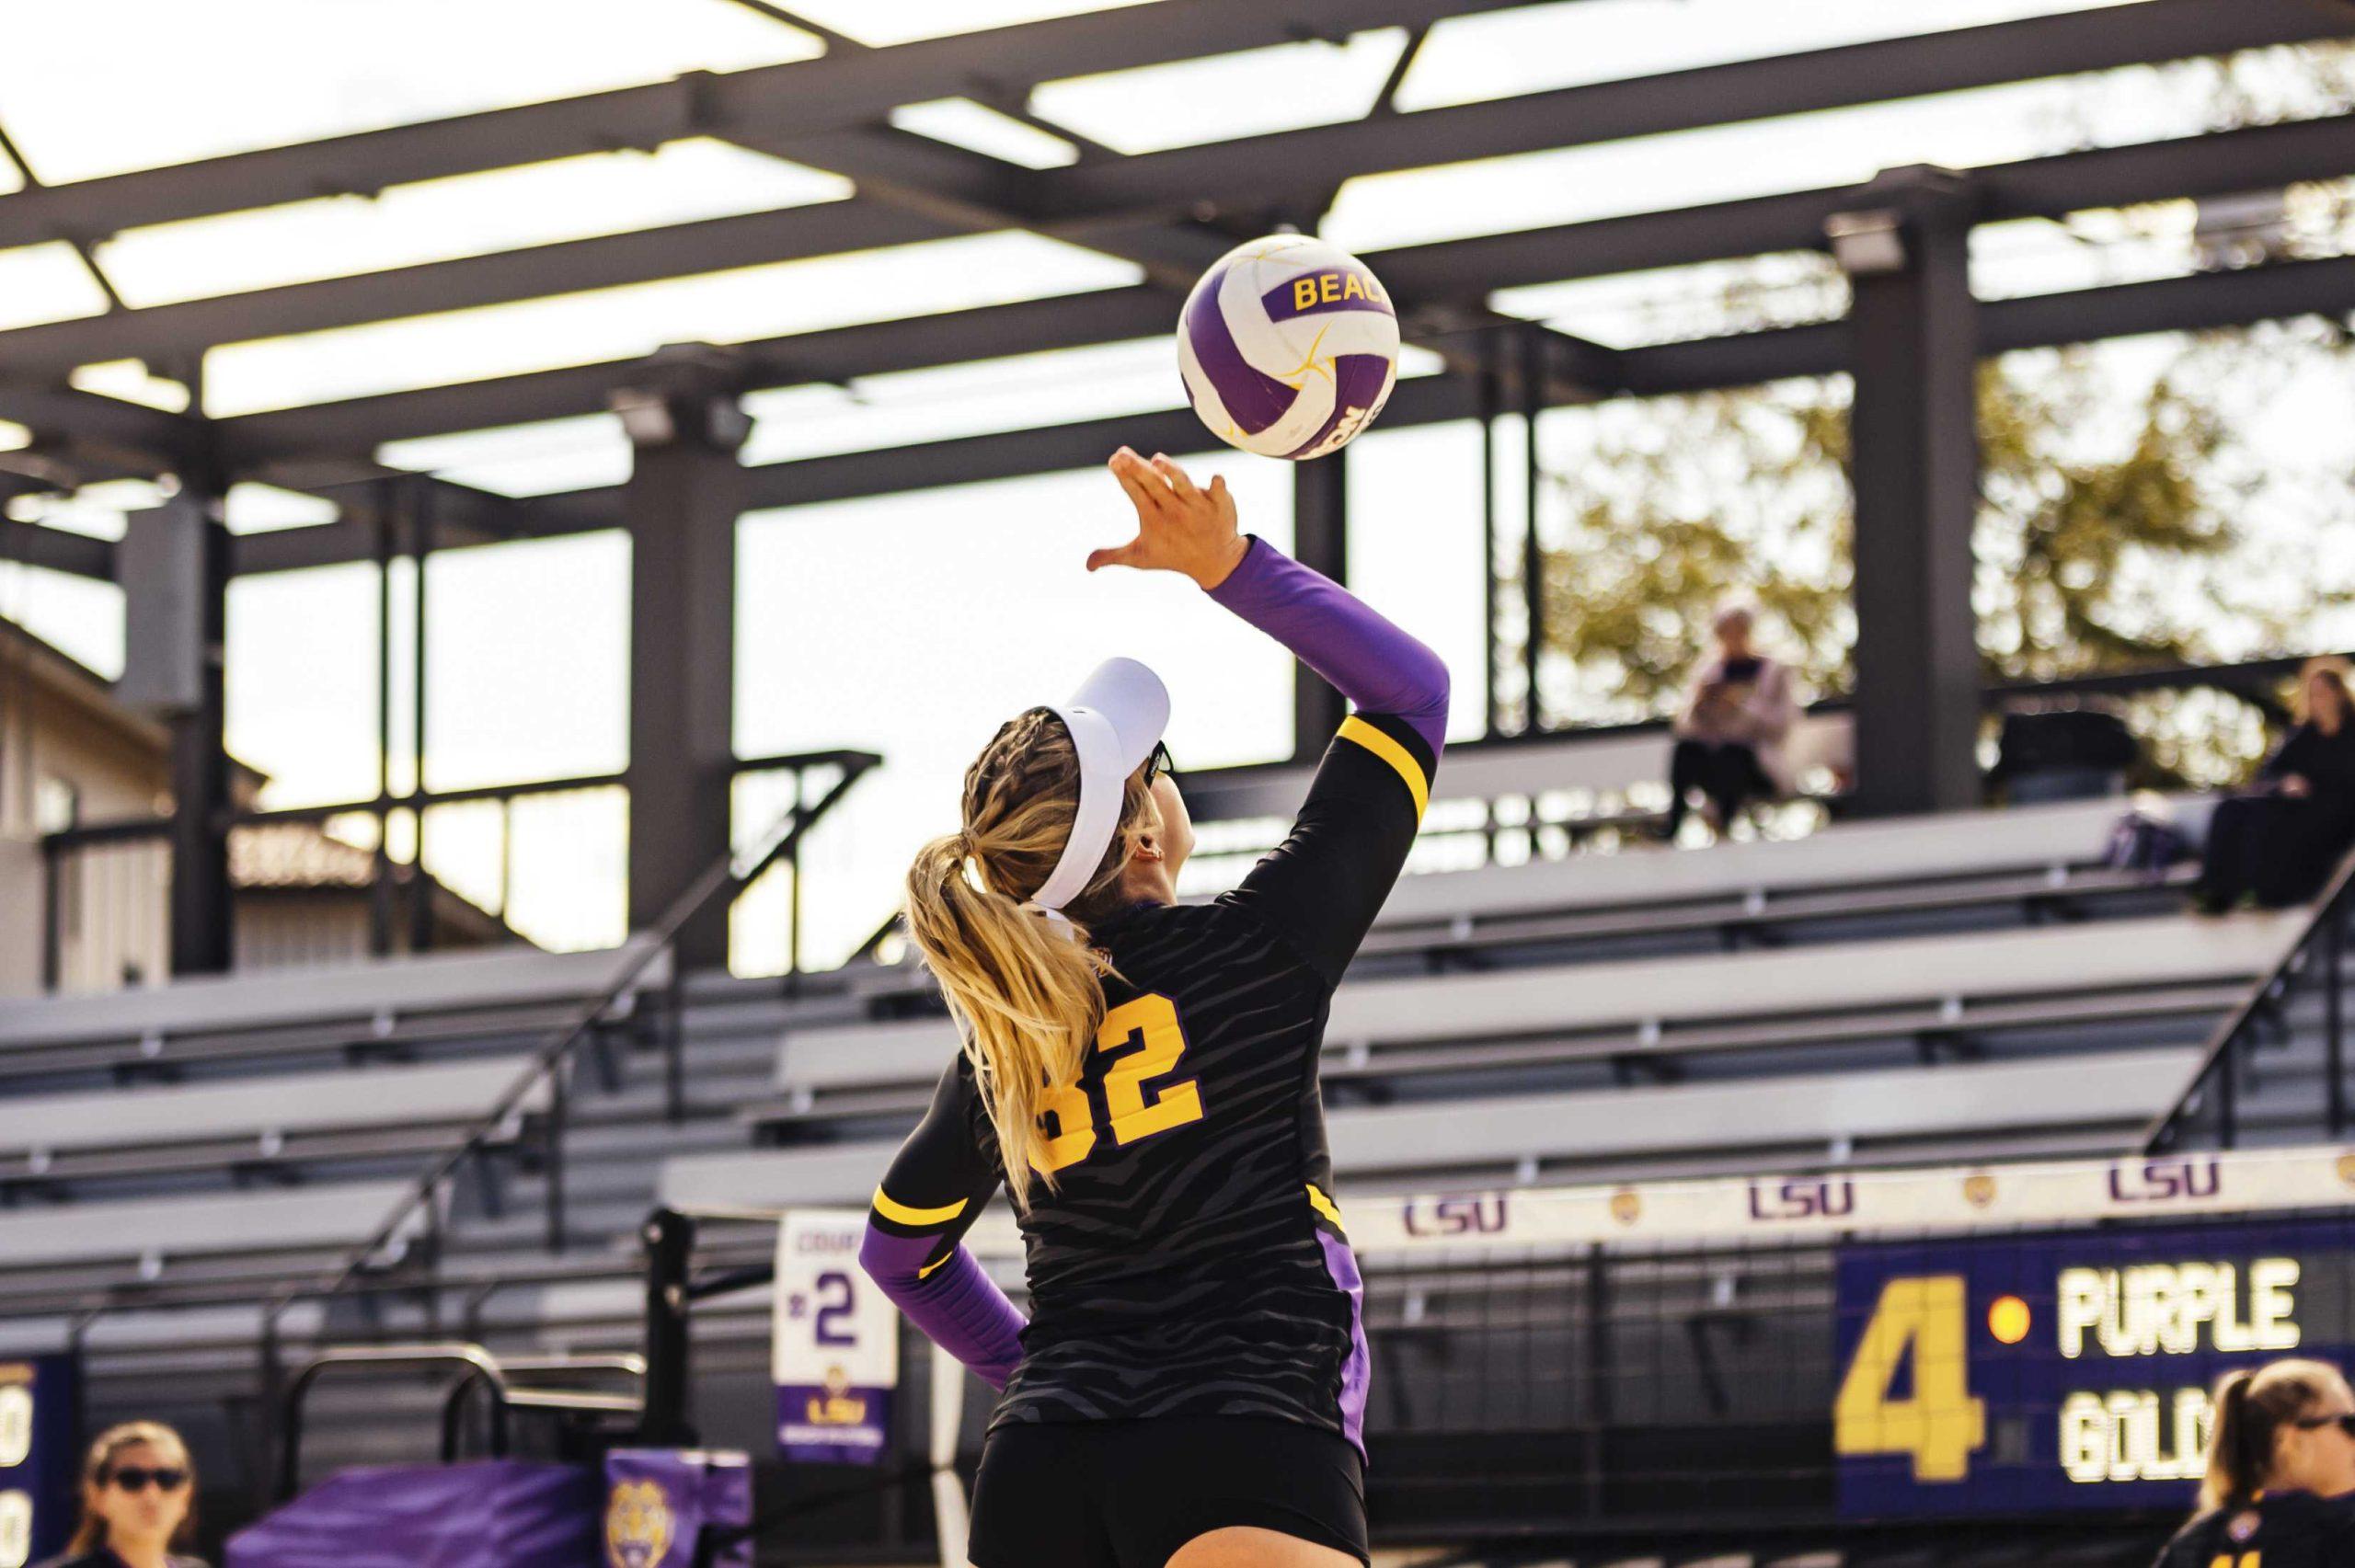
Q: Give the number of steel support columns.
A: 4